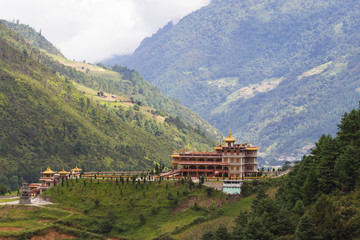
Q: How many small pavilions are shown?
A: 3